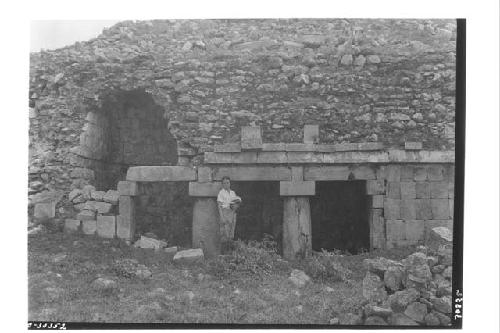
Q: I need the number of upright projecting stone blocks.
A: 2